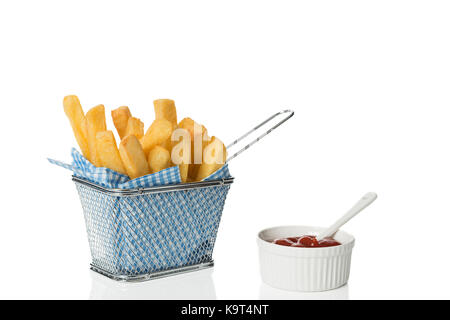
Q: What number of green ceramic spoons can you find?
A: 0